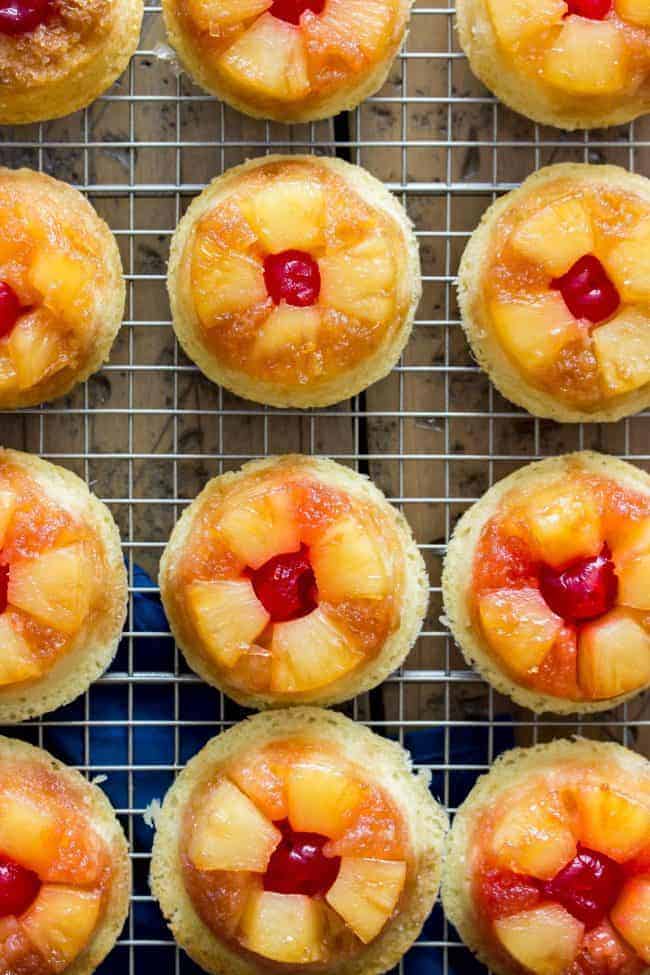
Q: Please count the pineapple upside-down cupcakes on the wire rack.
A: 12